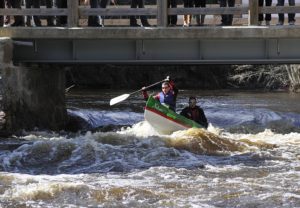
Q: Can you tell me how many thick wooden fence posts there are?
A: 3